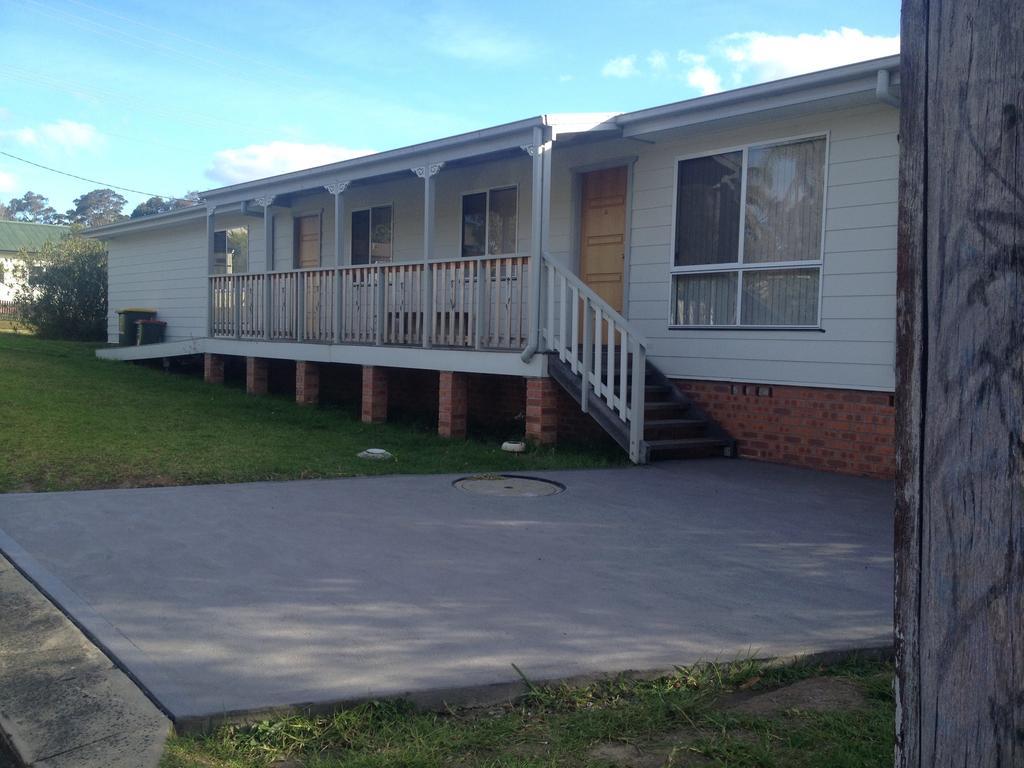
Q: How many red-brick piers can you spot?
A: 6